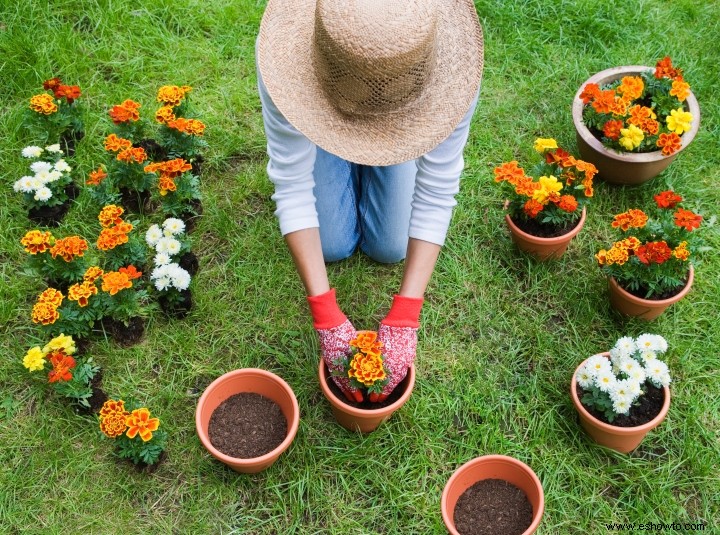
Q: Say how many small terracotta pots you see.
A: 6